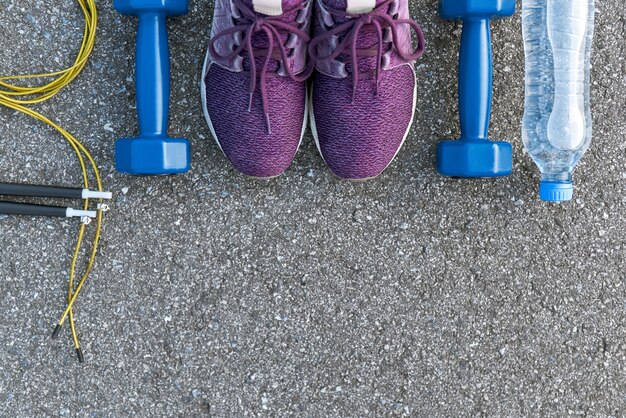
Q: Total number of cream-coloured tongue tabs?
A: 2